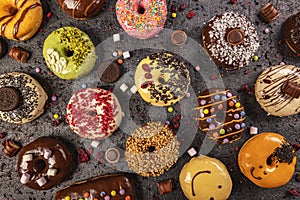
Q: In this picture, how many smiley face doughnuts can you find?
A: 2